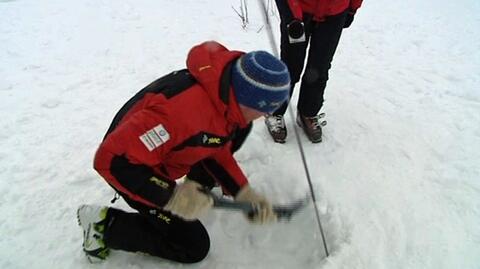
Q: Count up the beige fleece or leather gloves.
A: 2